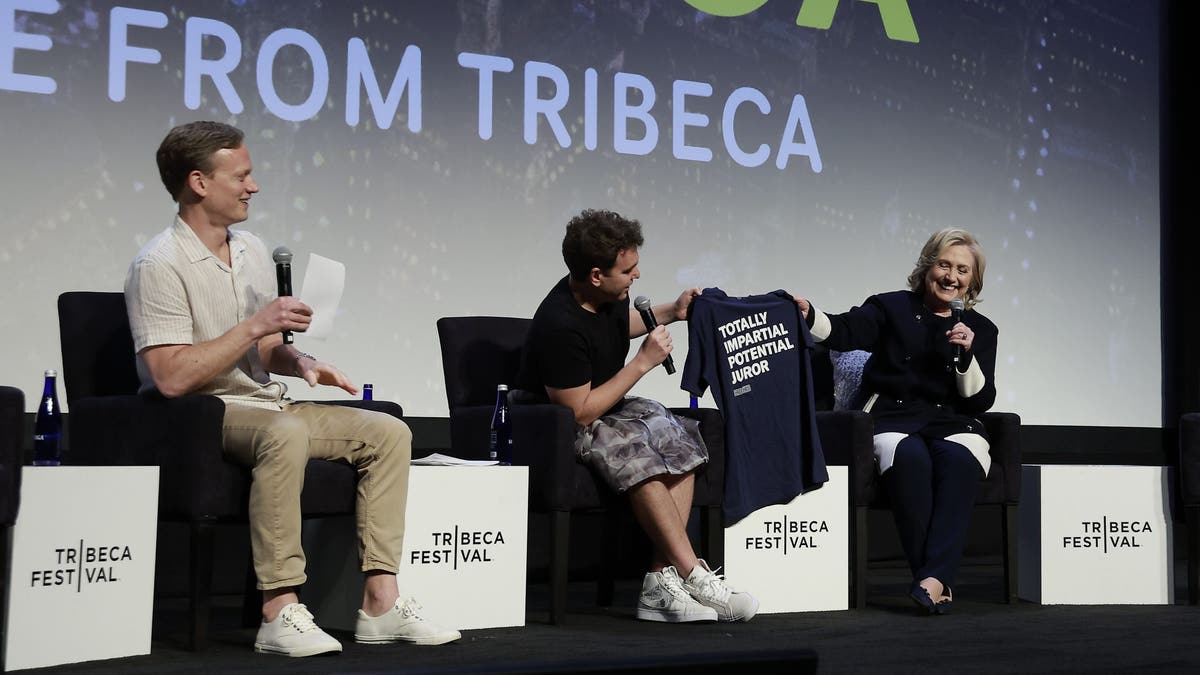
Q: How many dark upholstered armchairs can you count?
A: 5